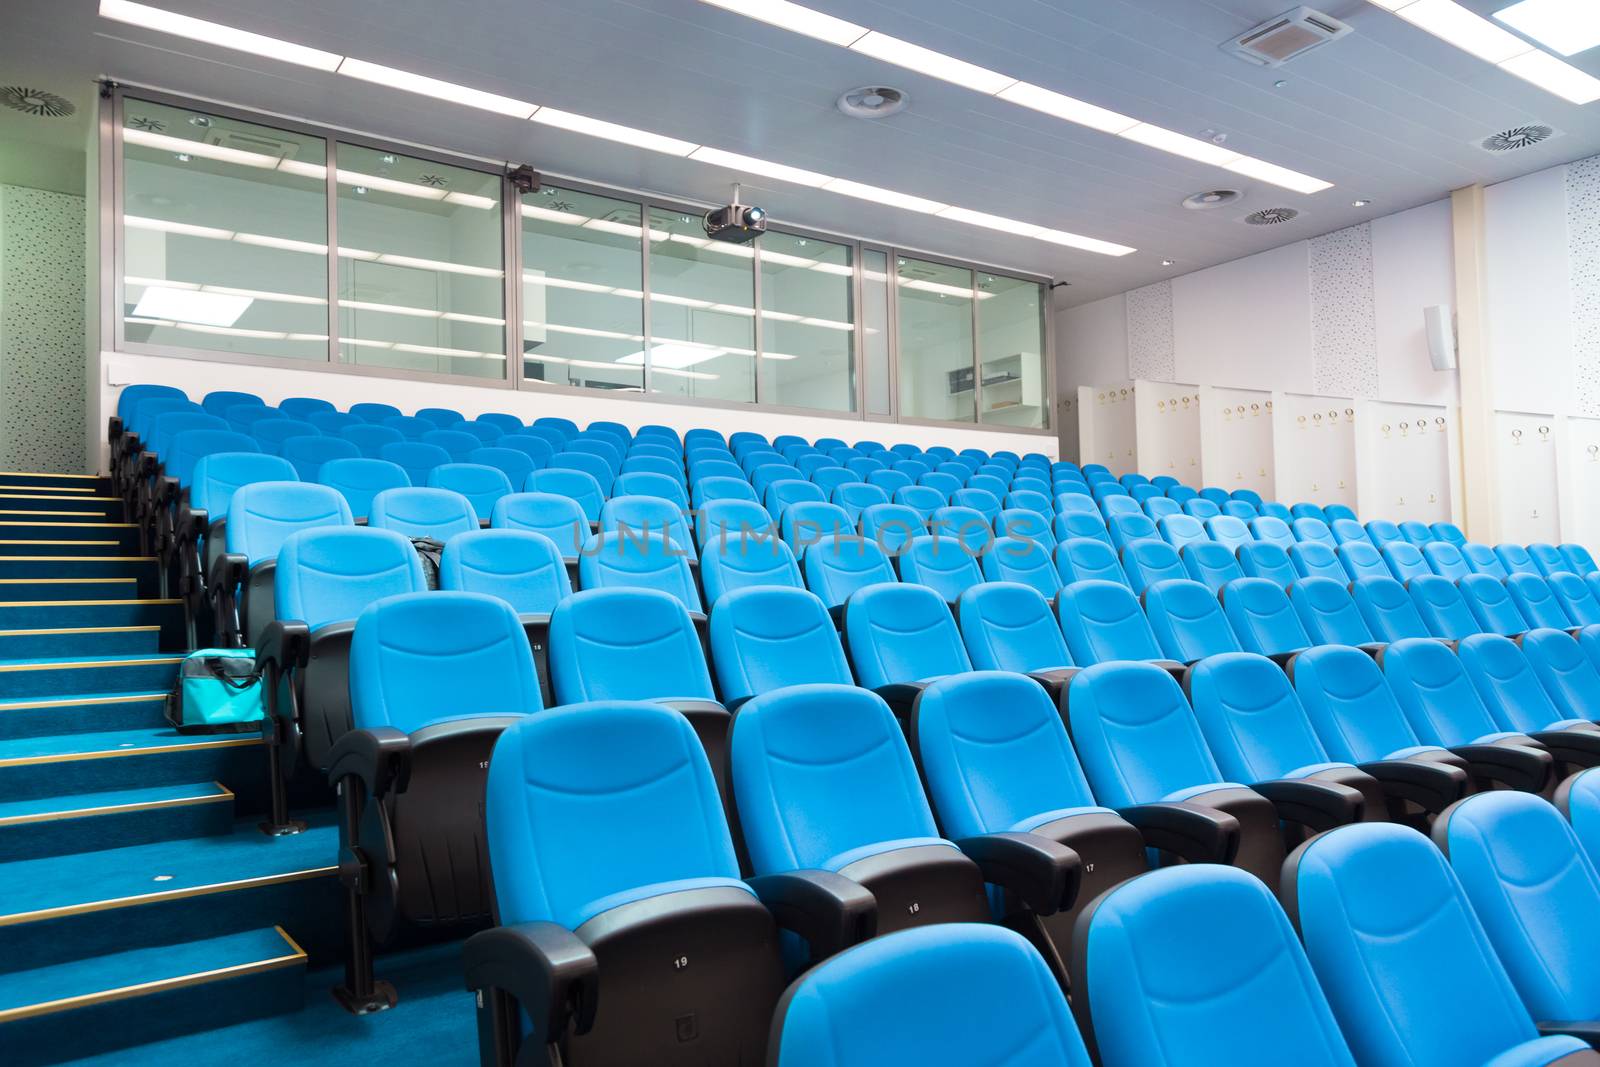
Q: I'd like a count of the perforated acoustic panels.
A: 4